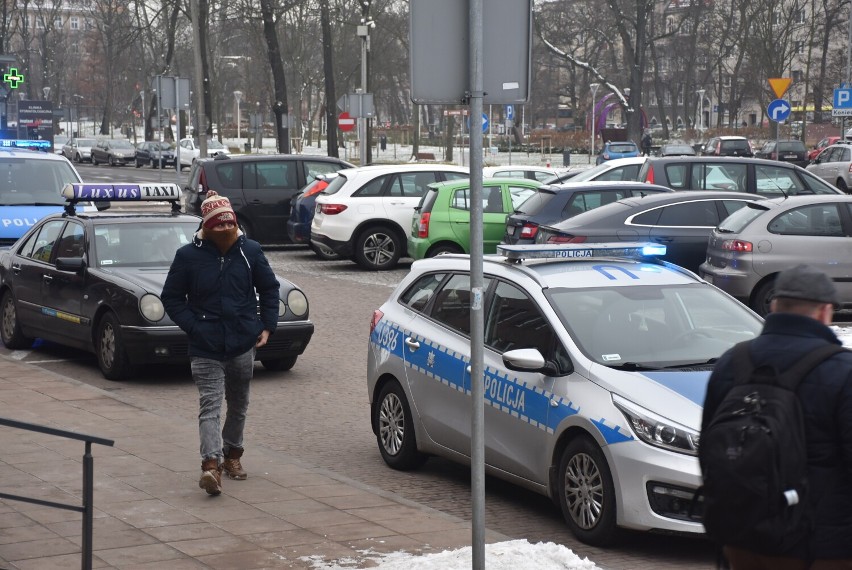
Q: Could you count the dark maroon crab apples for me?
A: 0